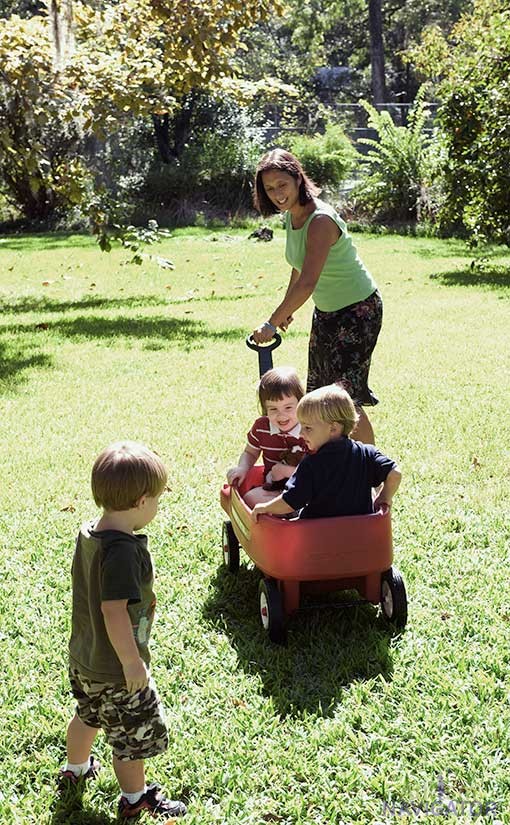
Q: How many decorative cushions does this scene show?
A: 0